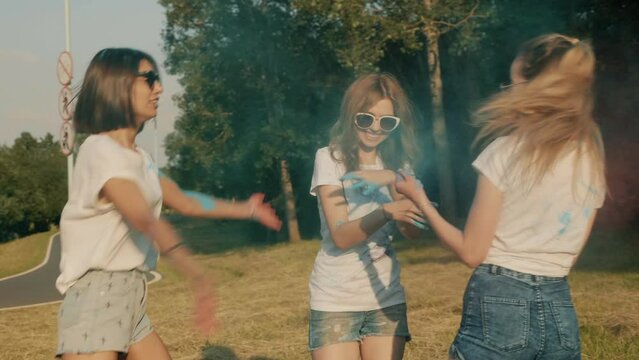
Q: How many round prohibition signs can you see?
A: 3